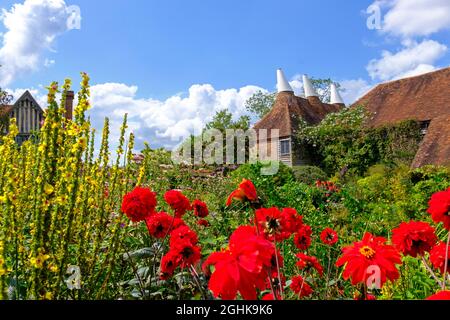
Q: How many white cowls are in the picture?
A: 3